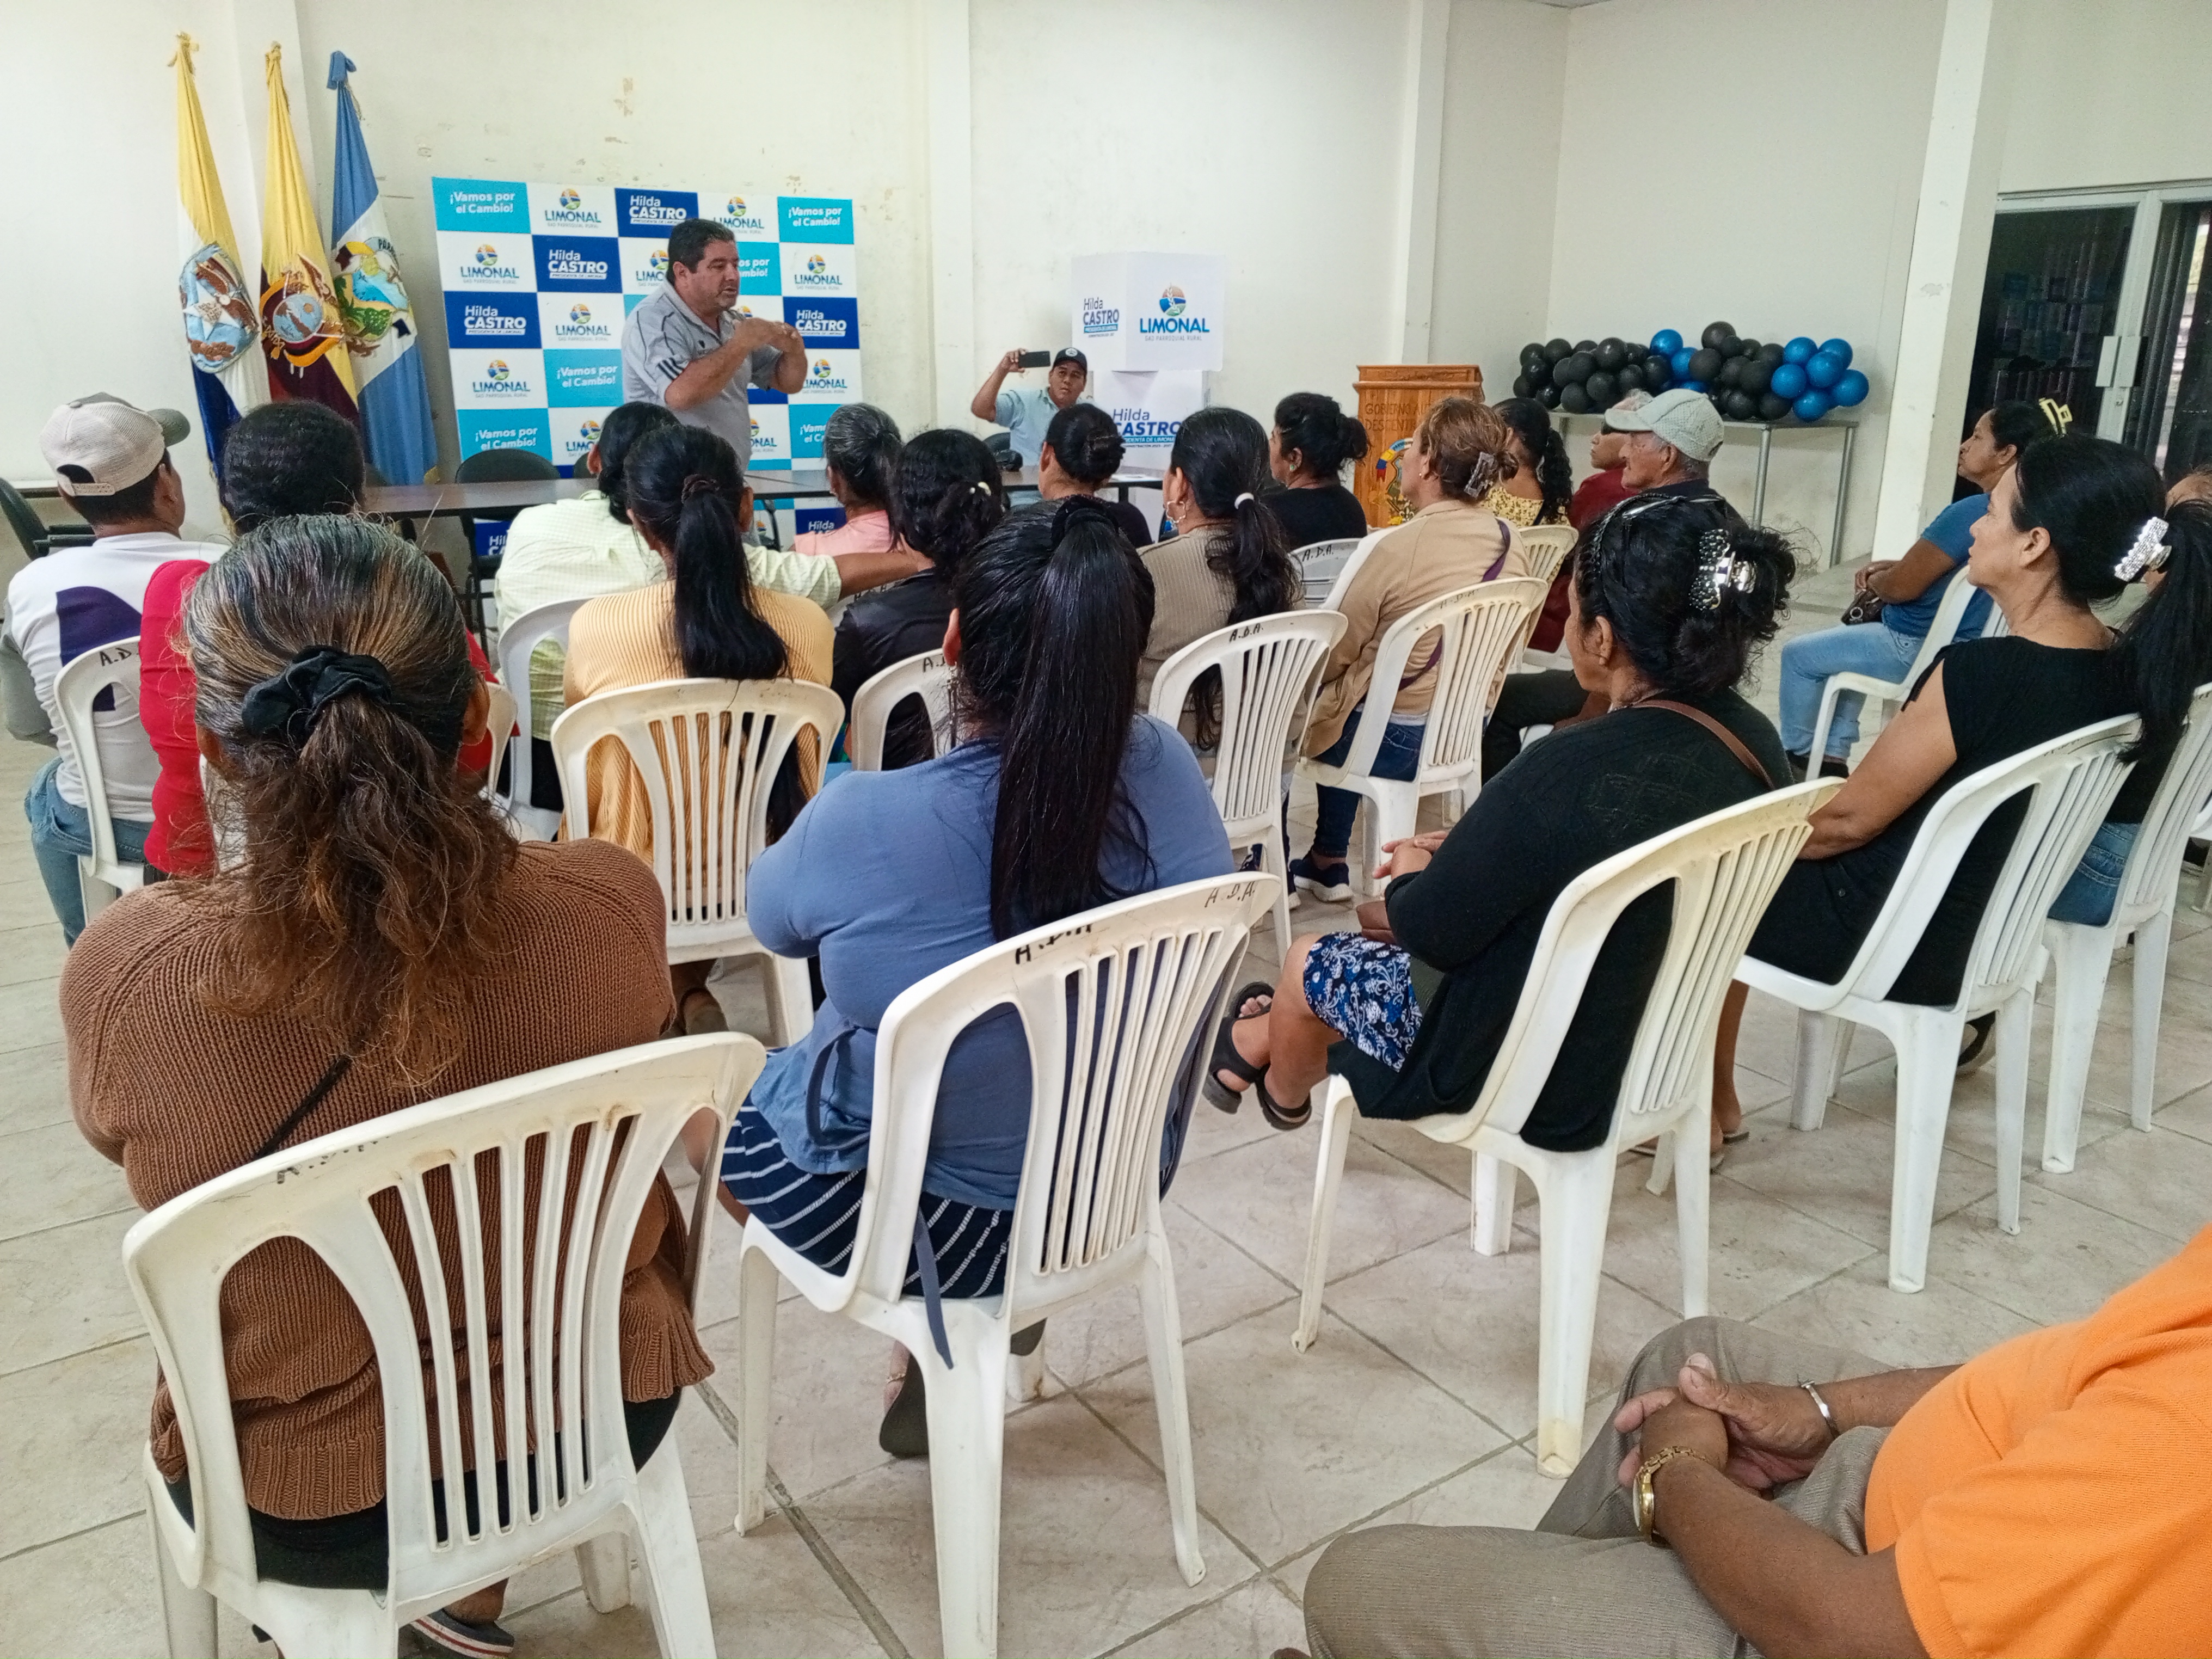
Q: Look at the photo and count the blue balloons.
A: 9